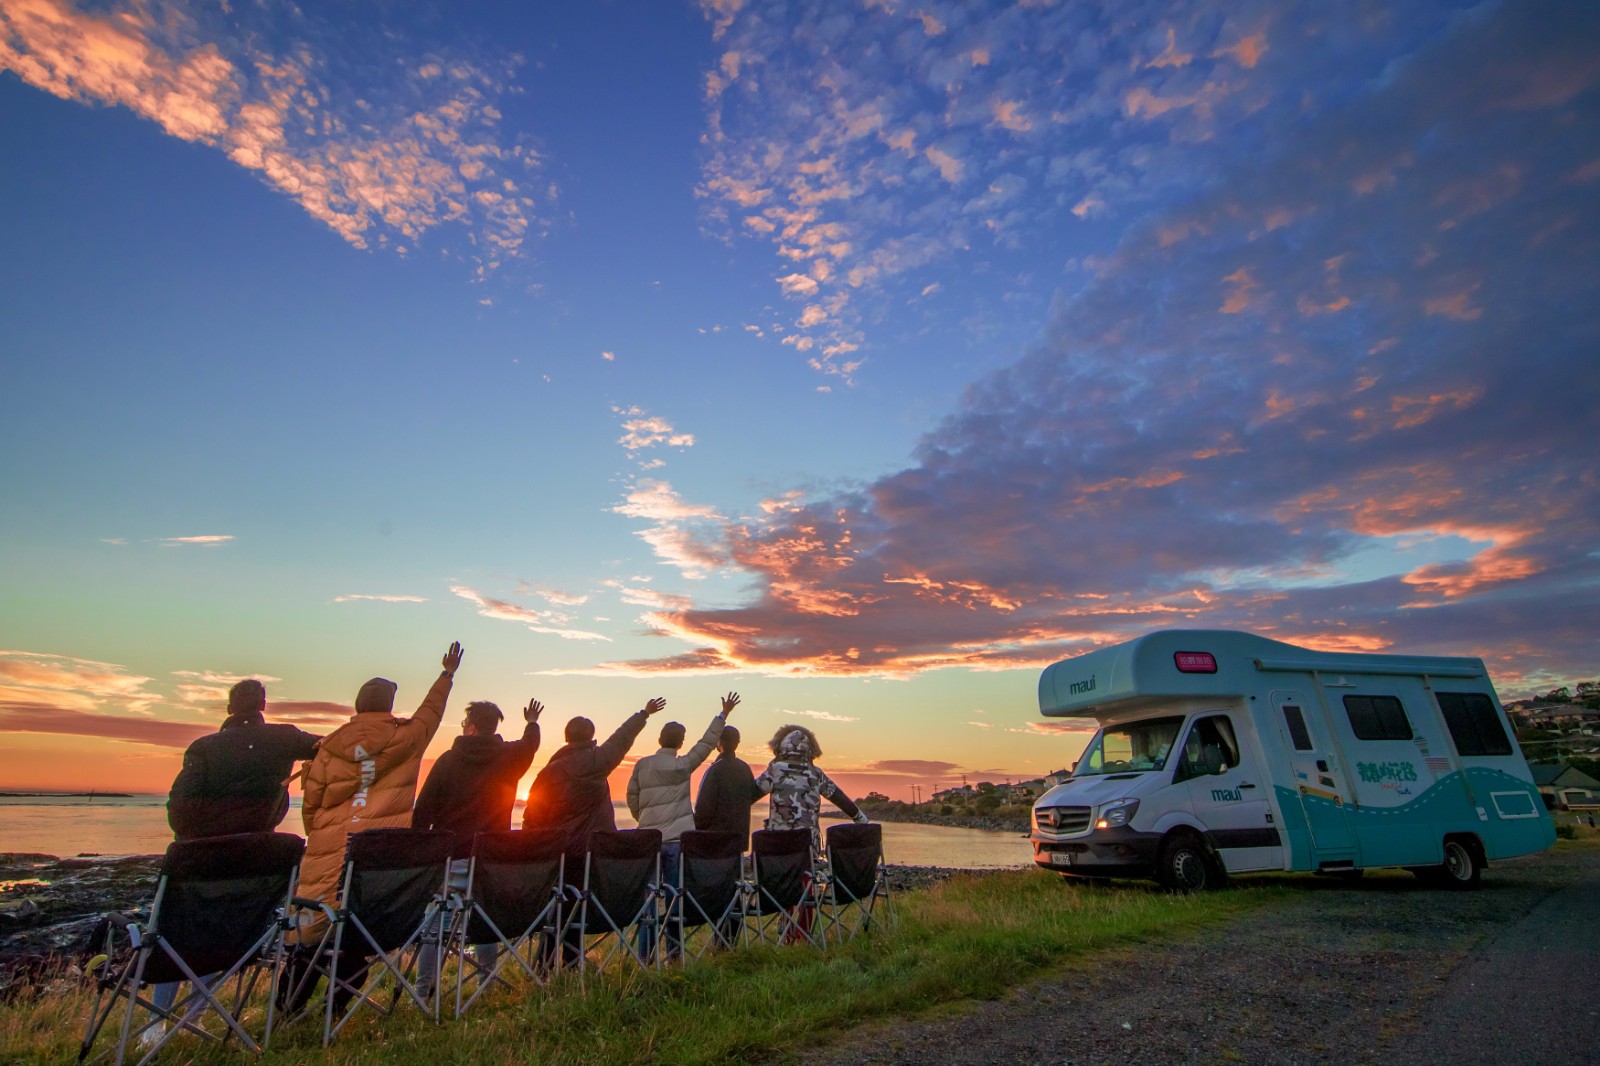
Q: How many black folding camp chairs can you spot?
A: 7